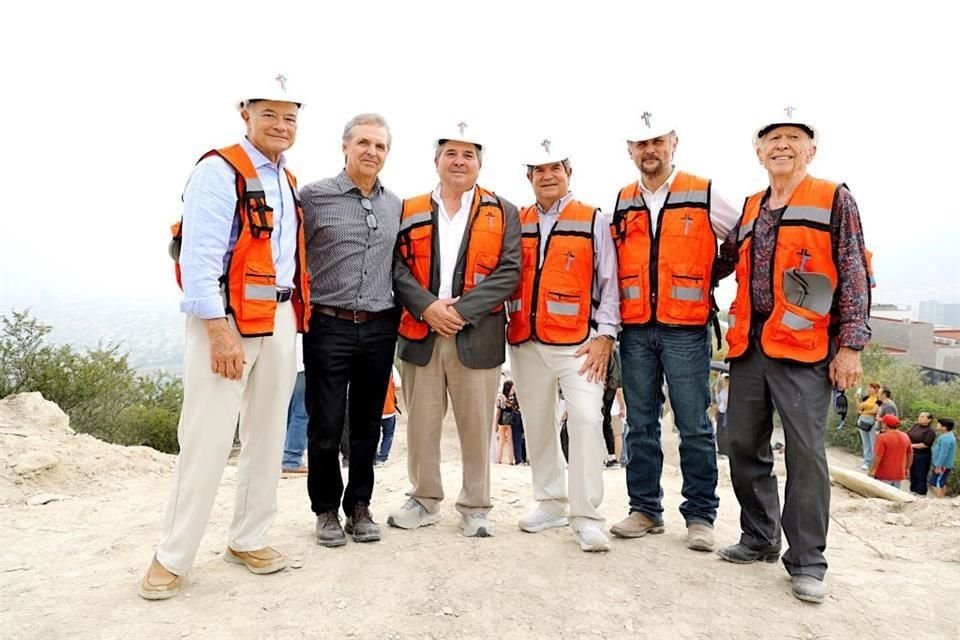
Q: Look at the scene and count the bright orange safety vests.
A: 5